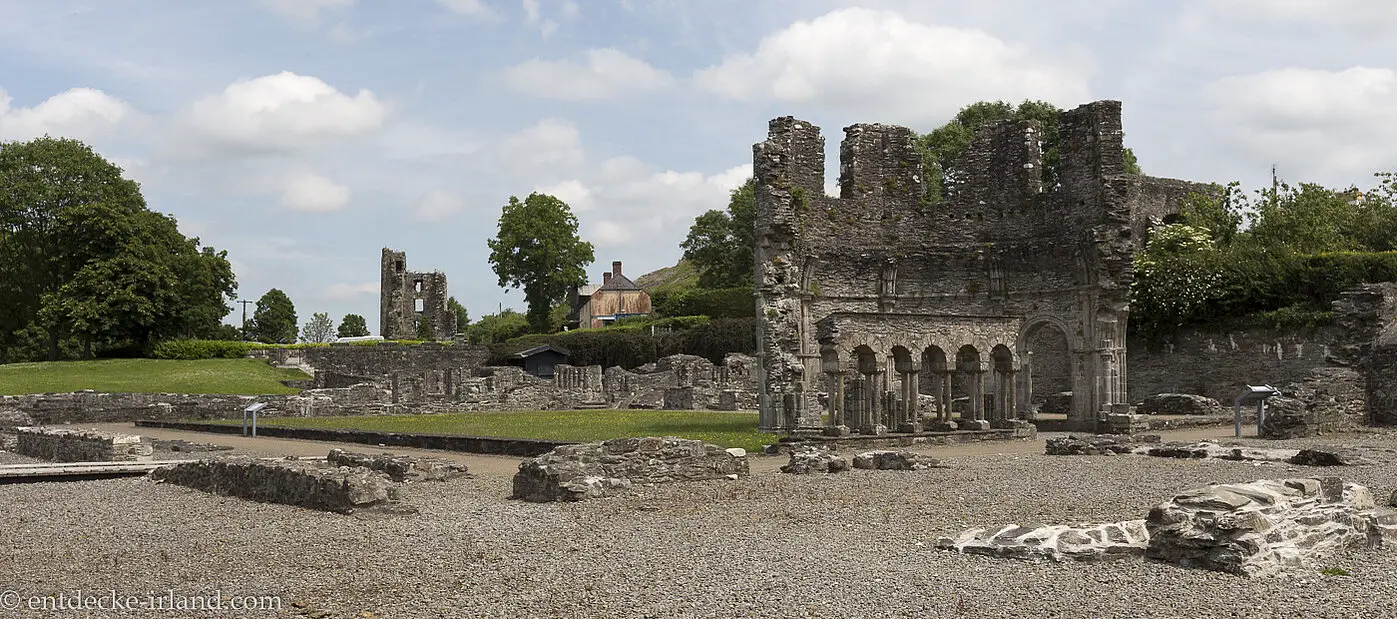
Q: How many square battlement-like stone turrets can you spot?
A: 4